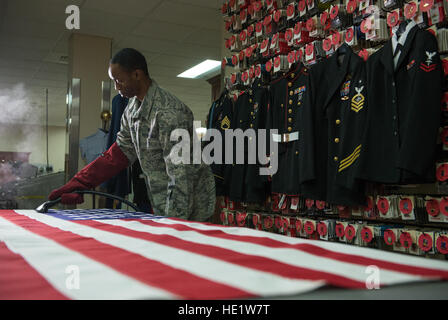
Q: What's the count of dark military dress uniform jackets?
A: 5